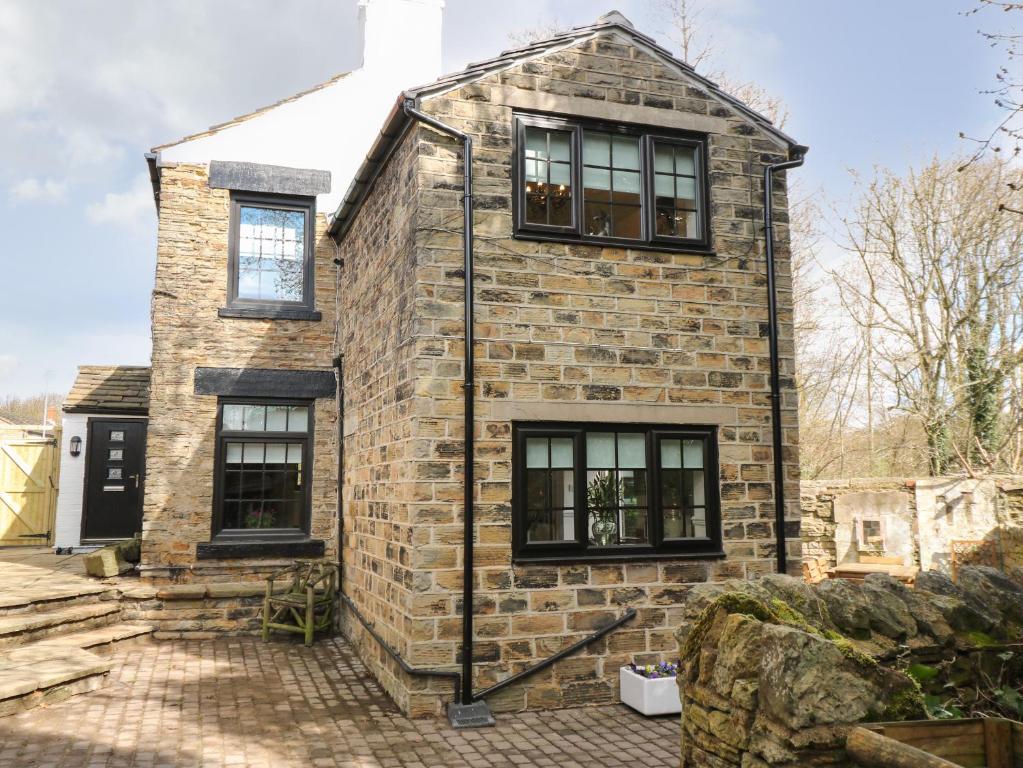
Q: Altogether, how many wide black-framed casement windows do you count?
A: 2